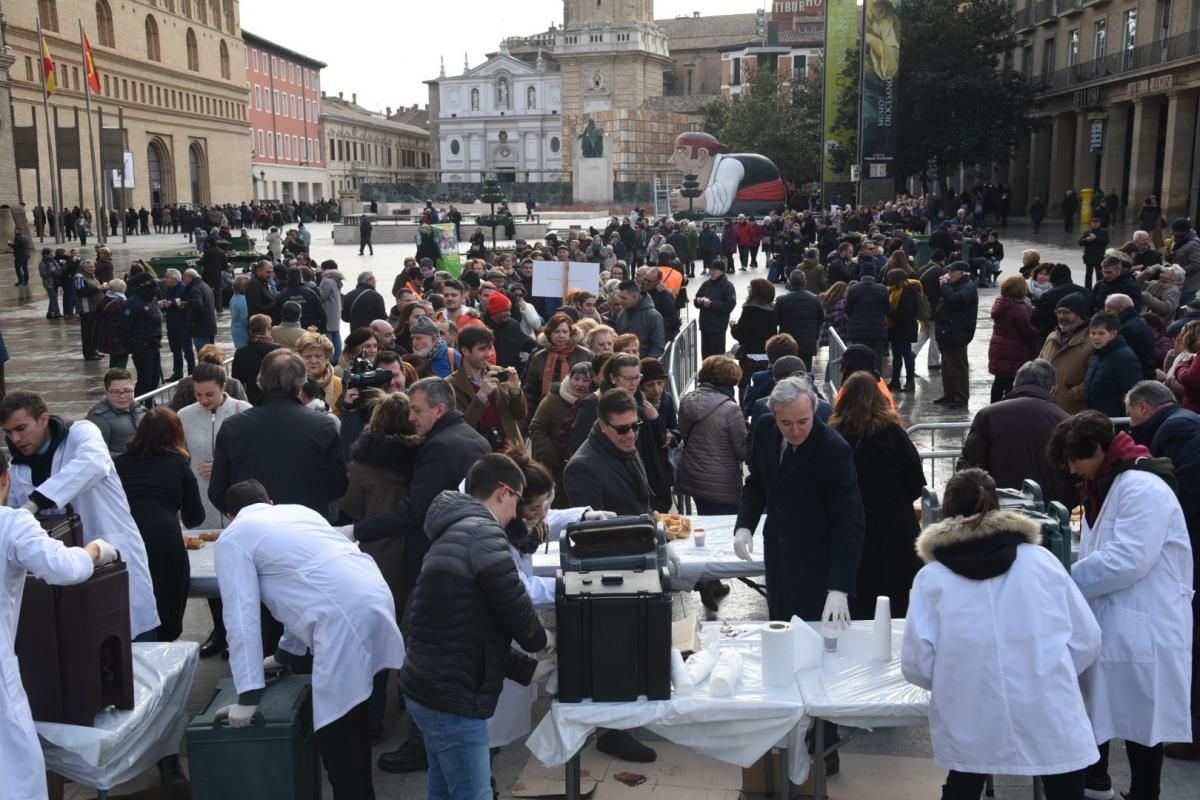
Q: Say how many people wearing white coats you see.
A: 6